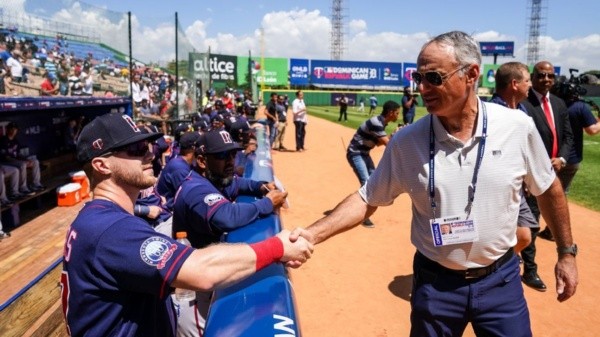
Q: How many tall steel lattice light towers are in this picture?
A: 2